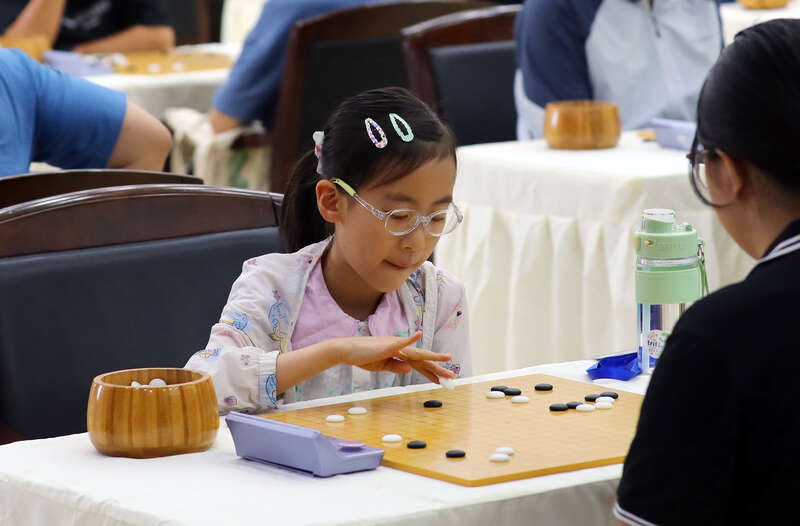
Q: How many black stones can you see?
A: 10